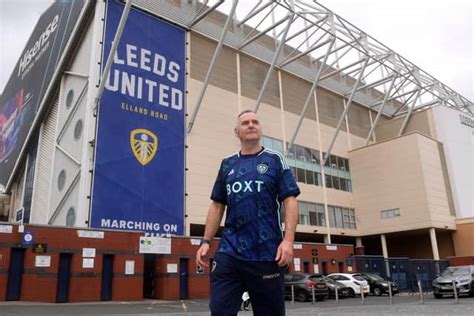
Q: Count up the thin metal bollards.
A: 7